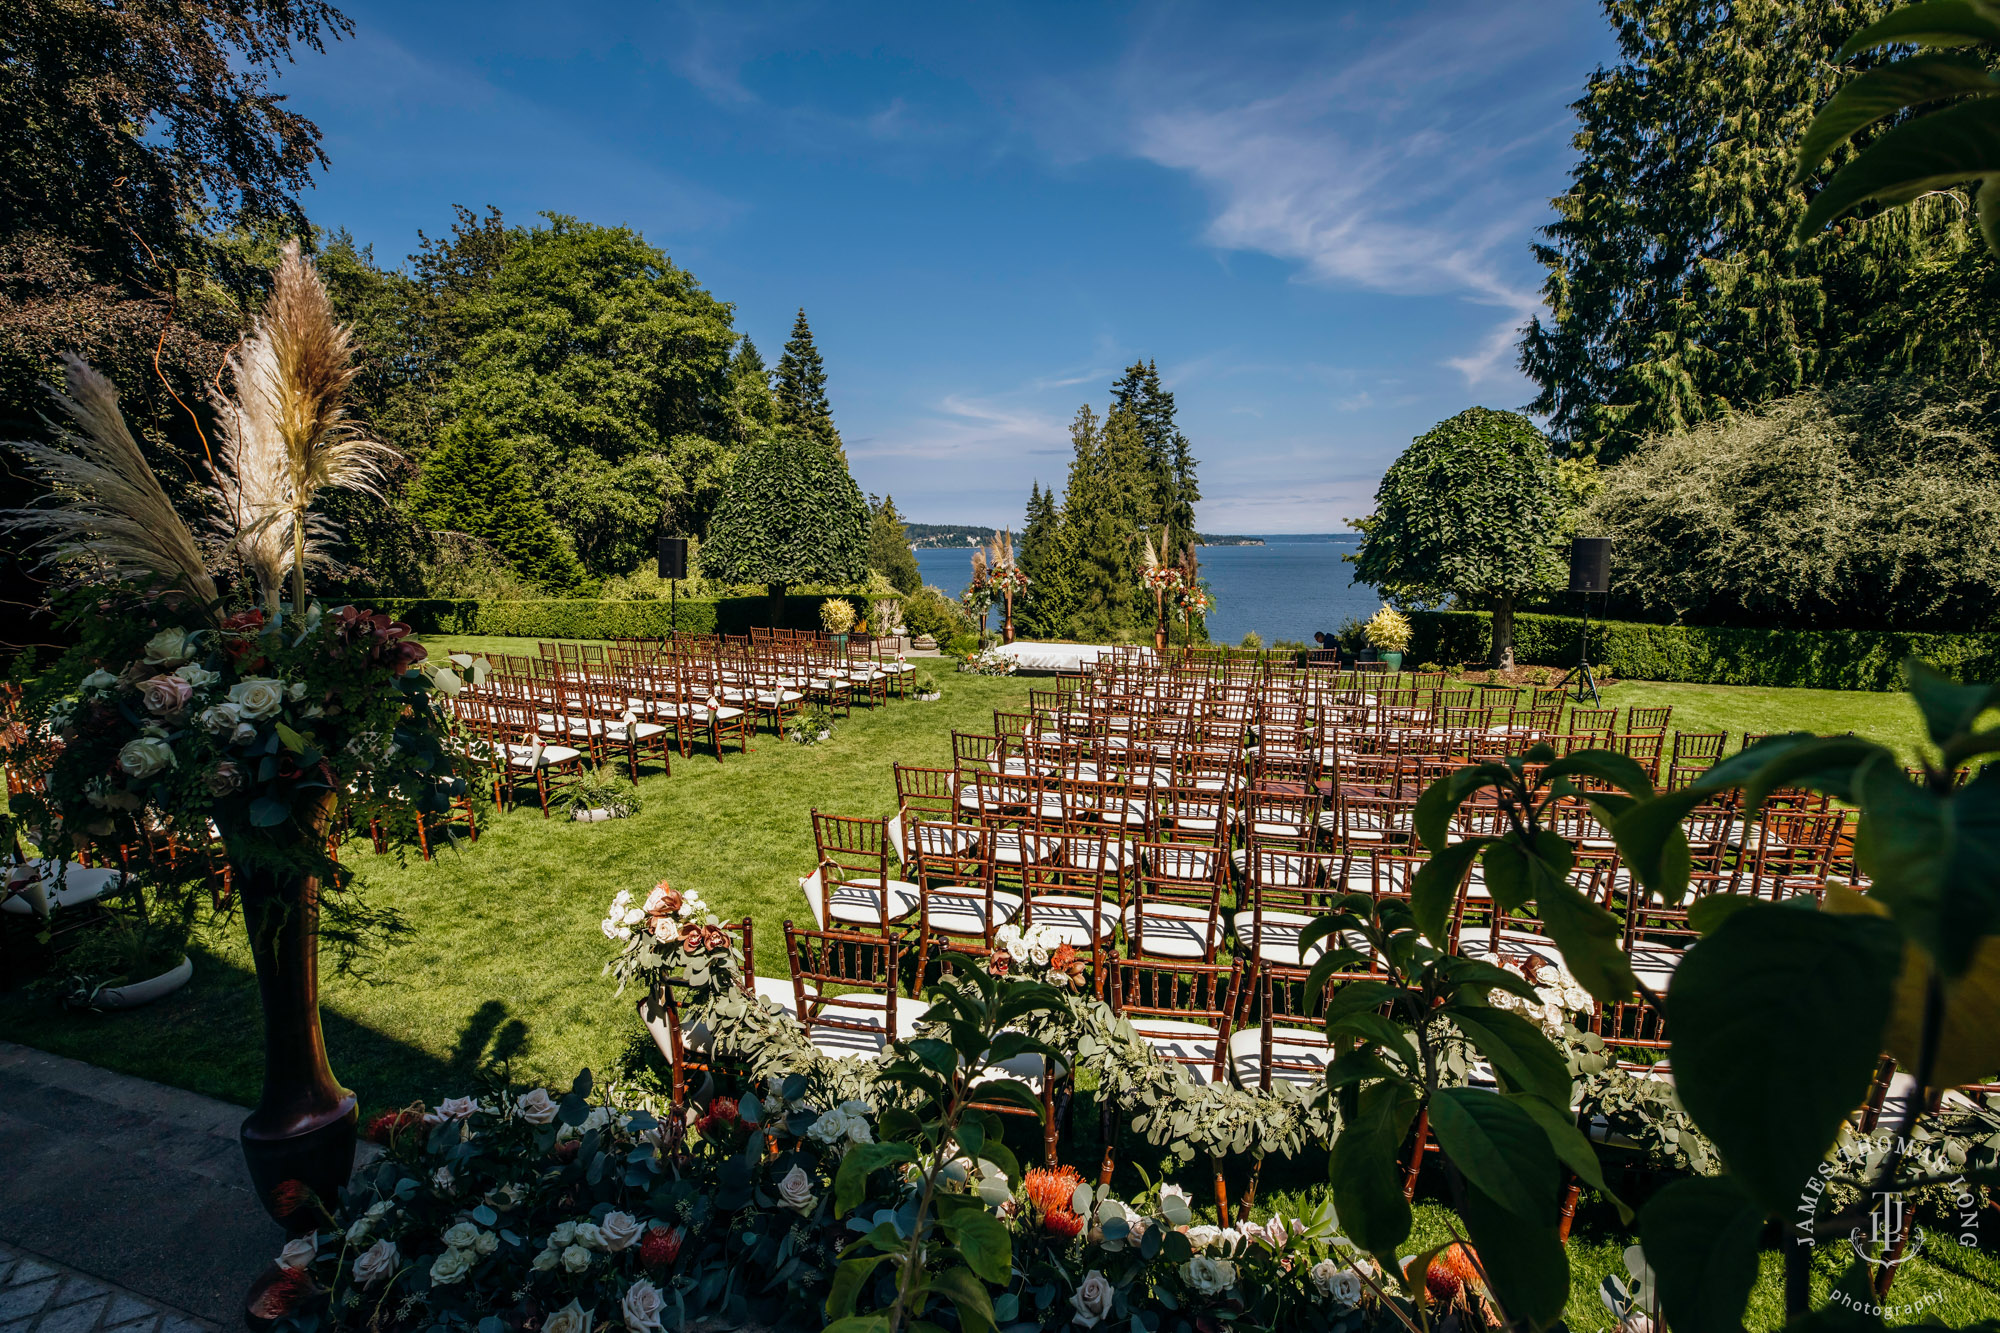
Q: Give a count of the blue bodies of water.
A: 1